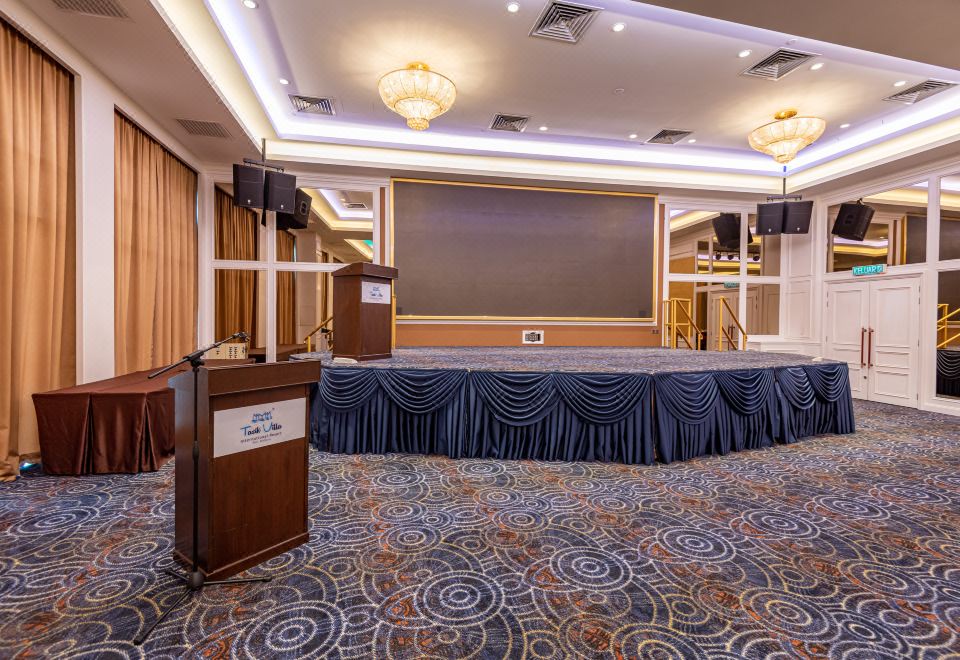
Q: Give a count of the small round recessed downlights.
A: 11